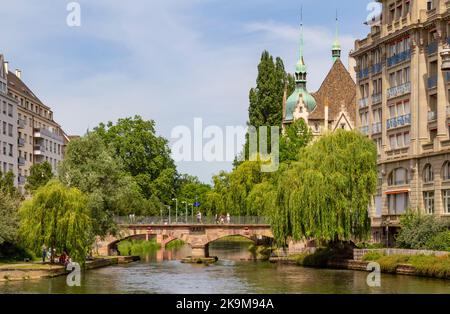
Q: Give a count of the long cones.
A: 2